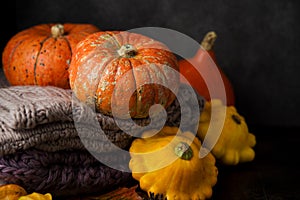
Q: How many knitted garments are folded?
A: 2